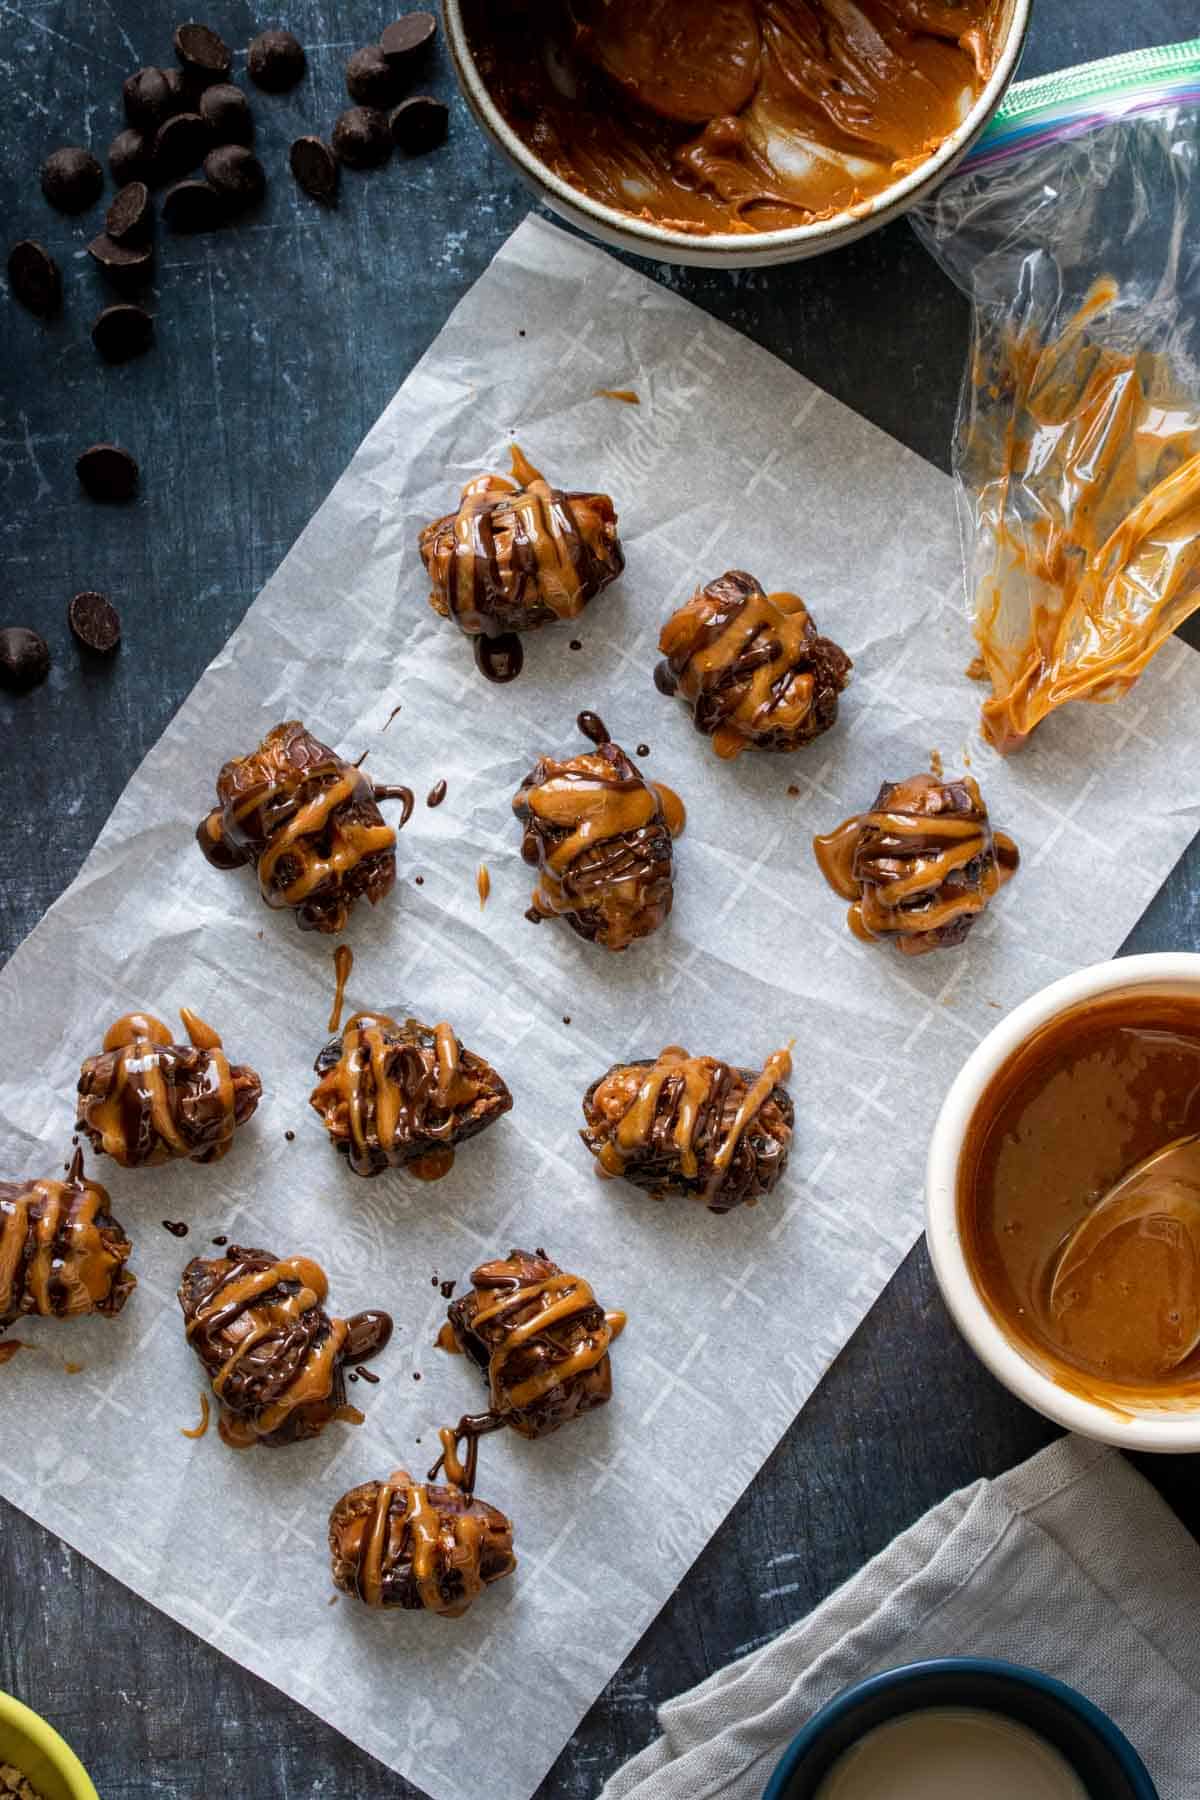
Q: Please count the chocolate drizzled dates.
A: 12